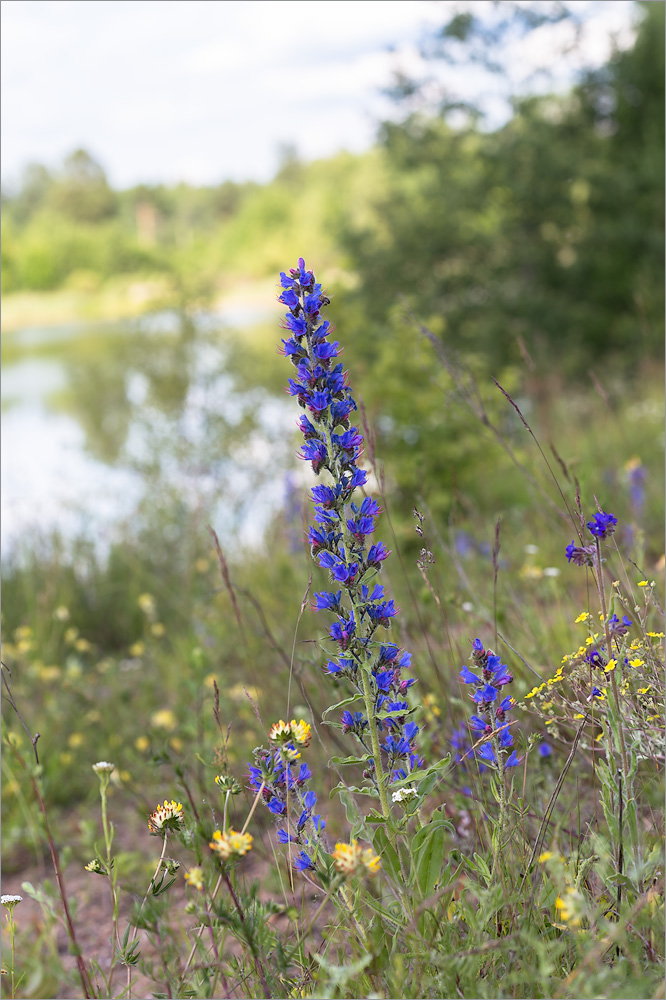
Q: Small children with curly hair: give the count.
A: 0